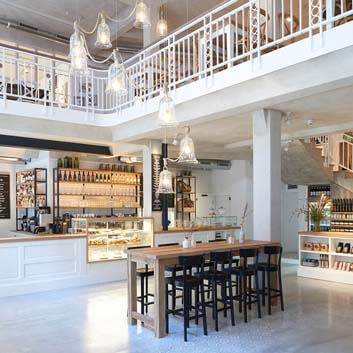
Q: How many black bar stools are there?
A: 8